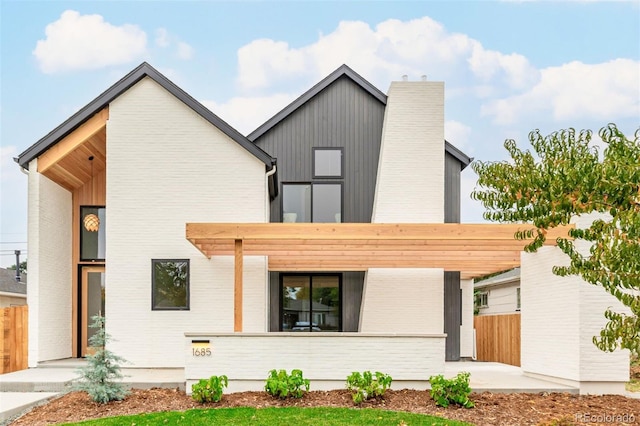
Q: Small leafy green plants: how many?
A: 4